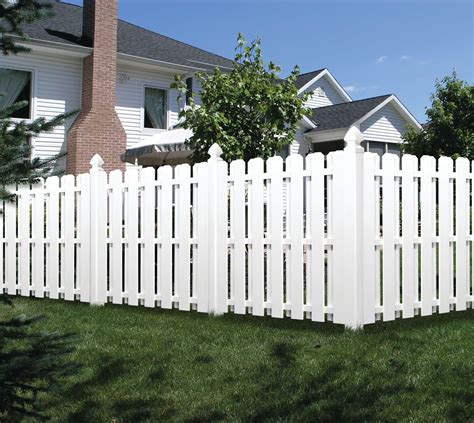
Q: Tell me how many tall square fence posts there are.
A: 3